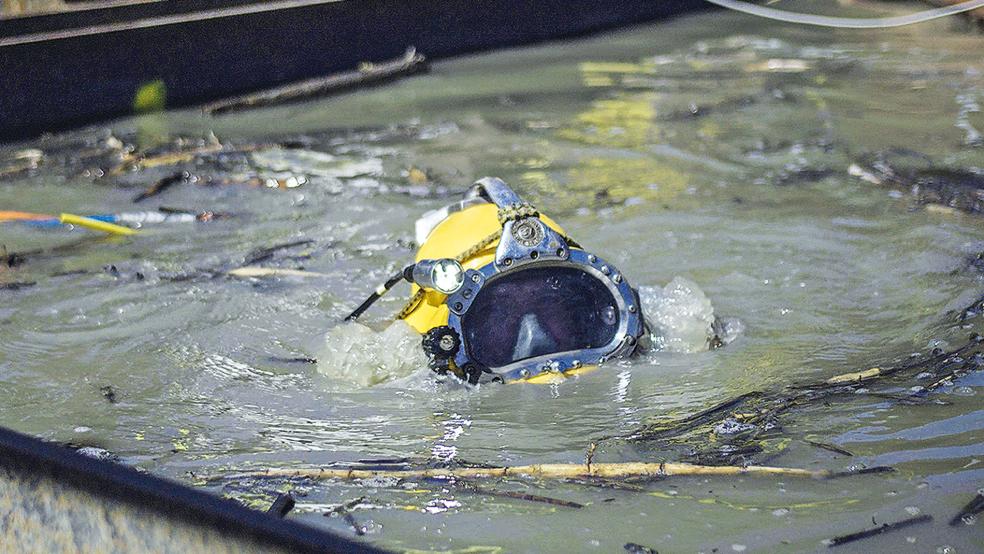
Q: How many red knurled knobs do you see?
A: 0